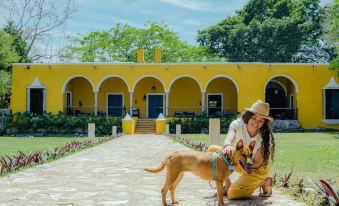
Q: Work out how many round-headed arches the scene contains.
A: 6